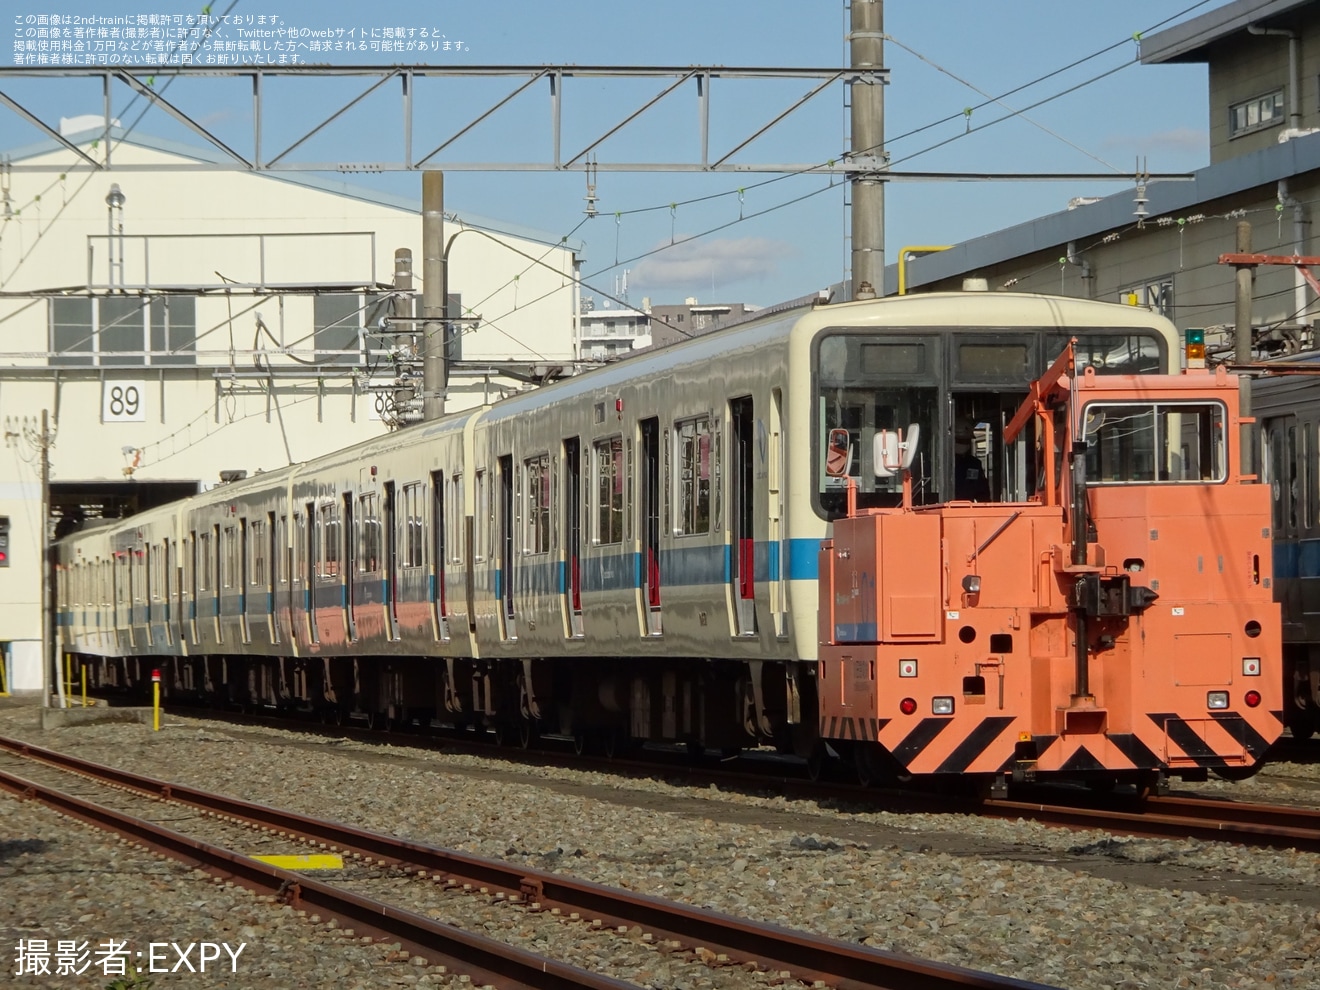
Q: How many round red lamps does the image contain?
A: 2